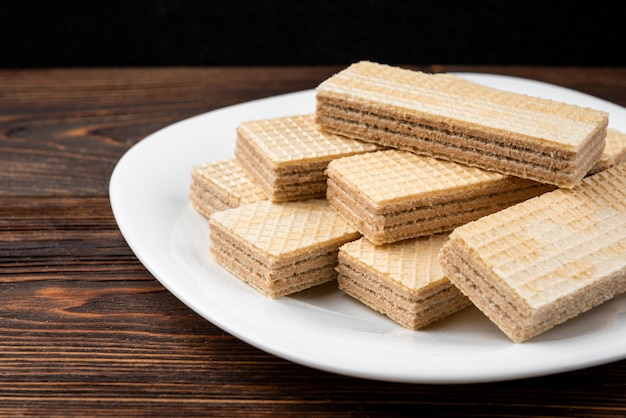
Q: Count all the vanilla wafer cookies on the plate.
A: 8